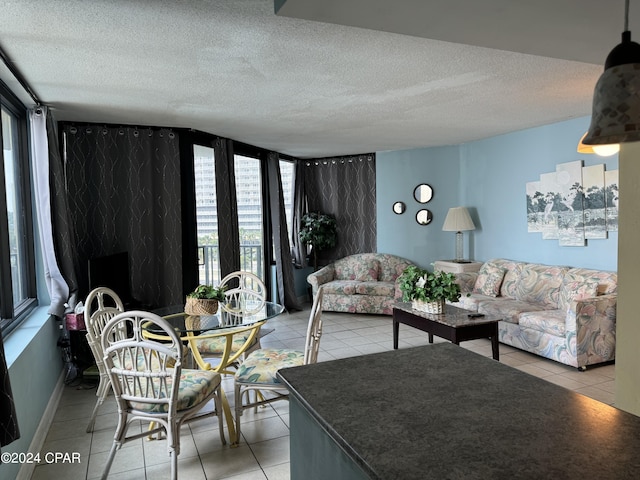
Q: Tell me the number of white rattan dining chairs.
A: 4